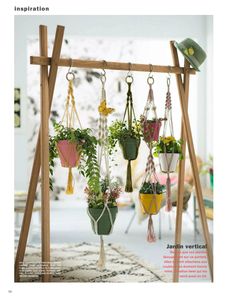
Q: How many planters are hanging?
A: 6